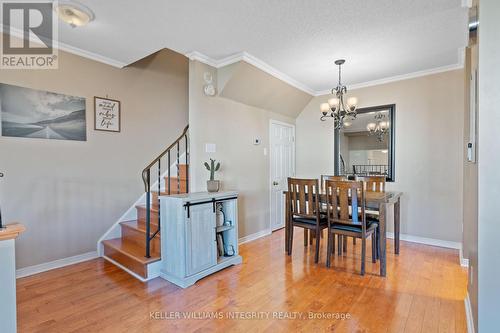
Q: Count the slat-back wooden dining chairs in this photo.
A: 4